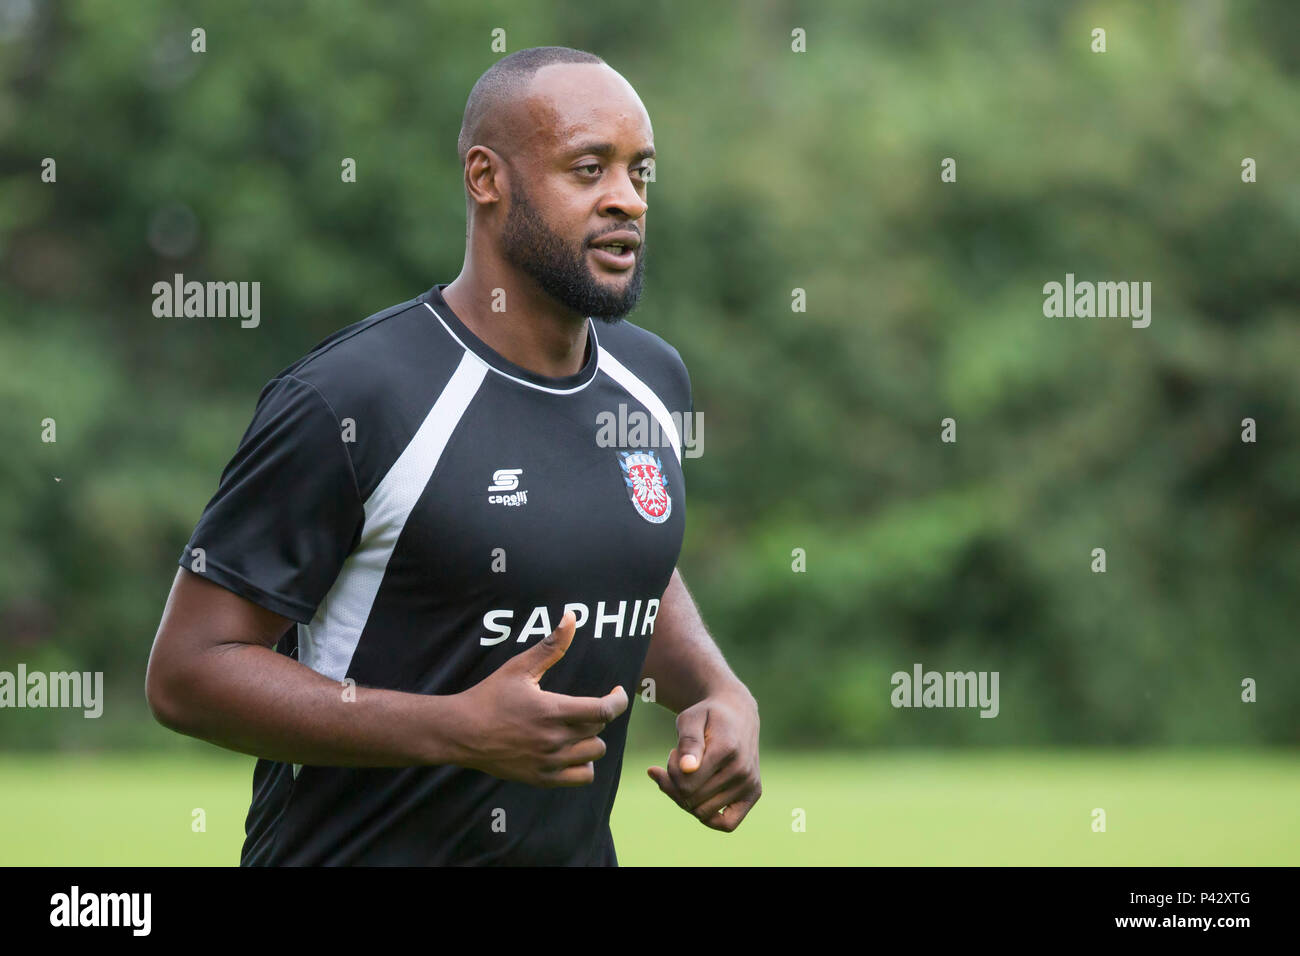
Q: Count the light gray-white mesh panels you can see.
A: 2